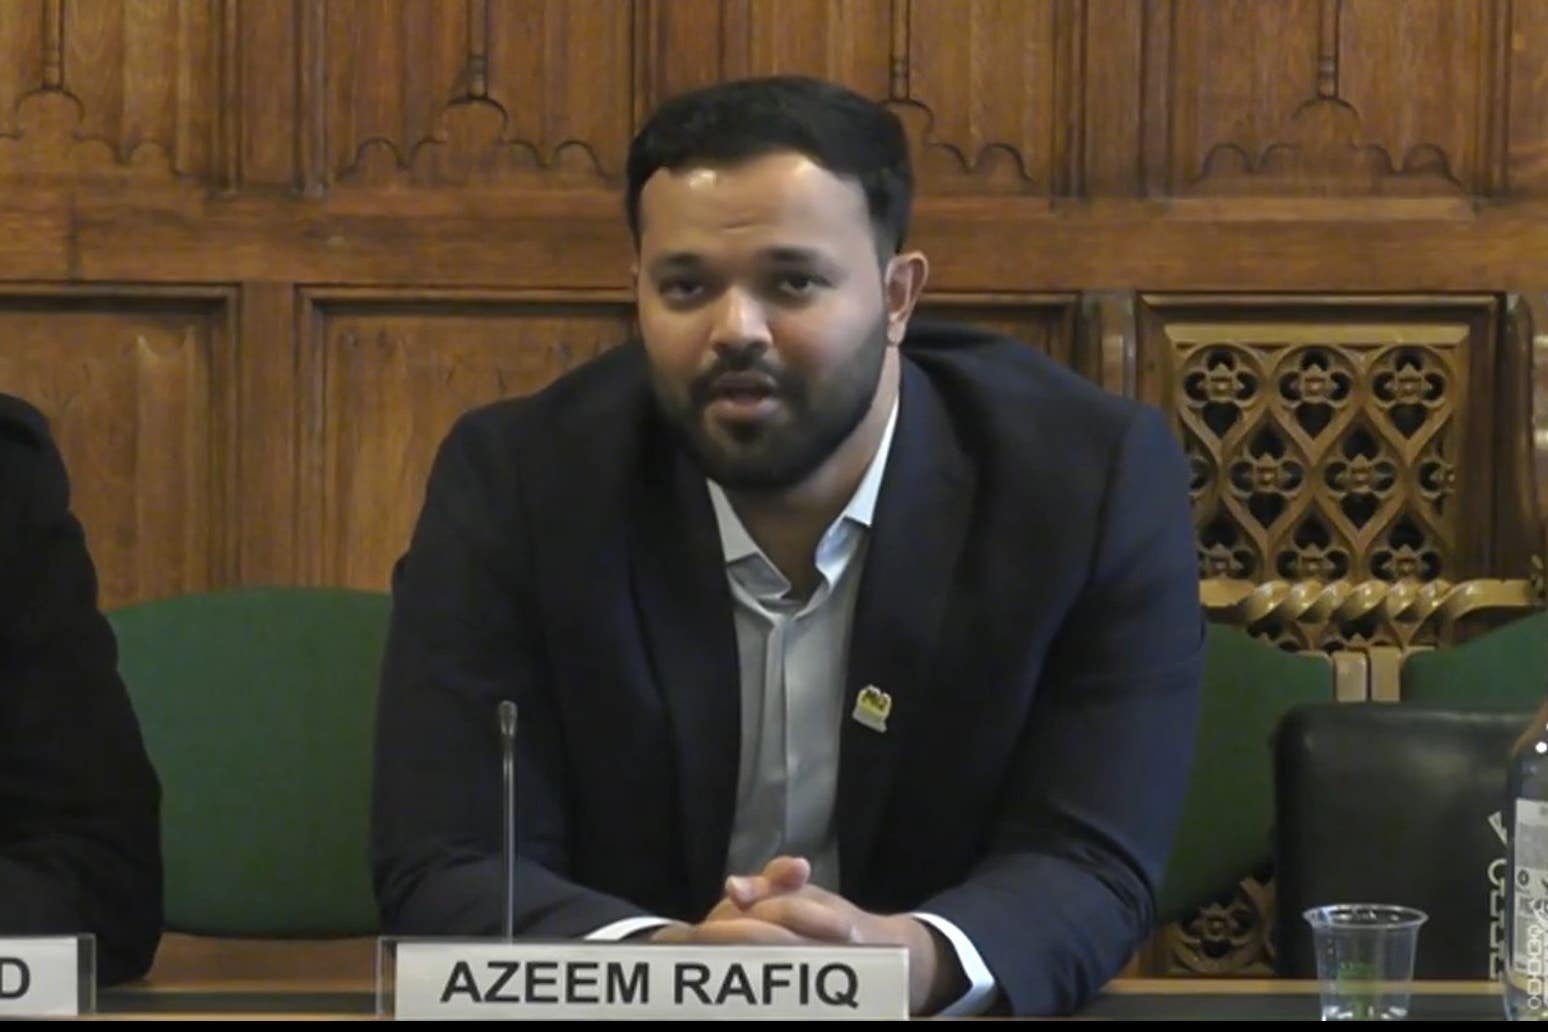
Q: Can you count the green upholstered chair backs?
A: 3